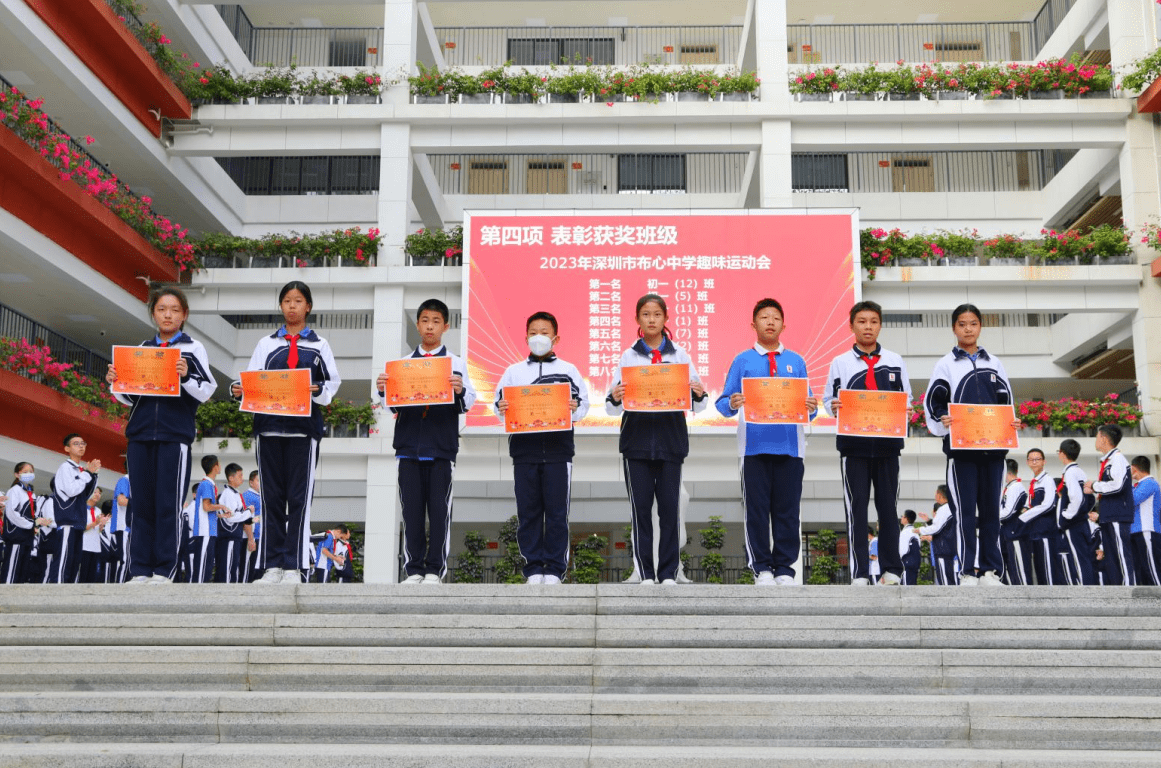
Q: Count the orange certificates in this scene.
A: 8